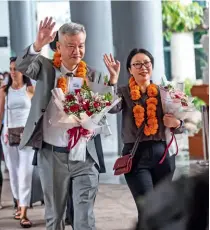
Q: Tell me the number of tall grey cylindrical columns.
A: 3